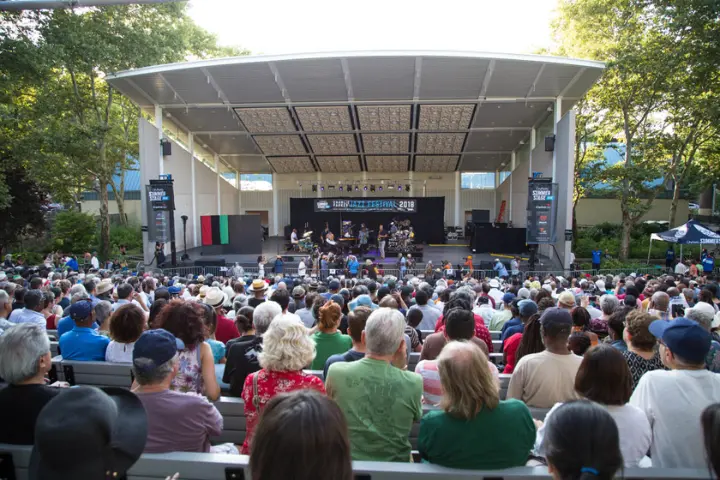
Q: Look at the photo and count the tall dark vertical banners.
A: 2